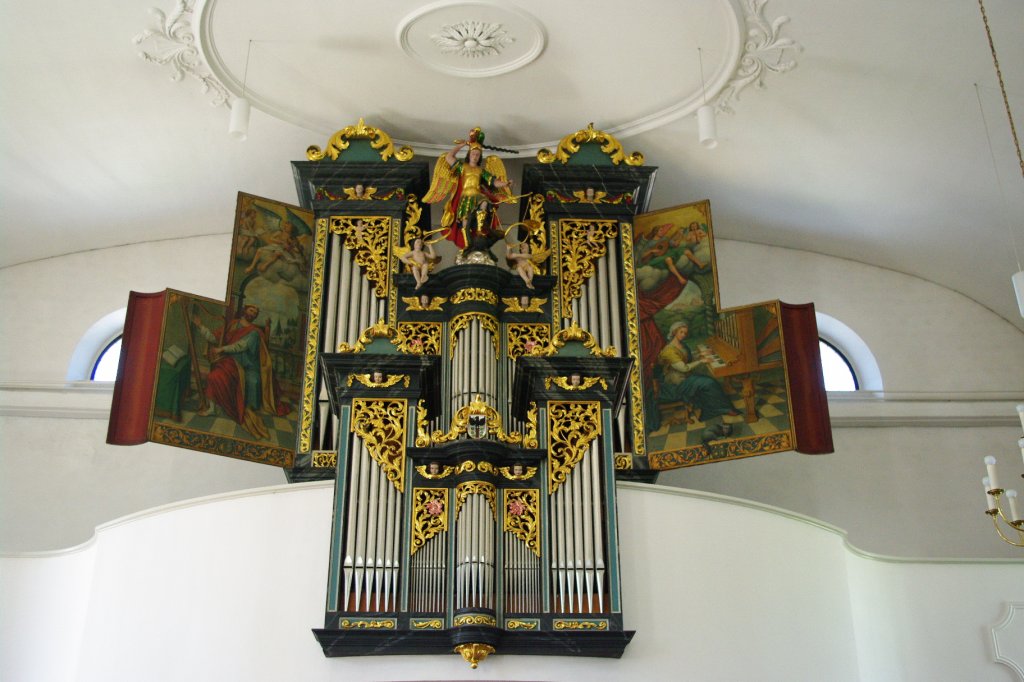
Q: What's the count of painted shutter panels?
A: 2